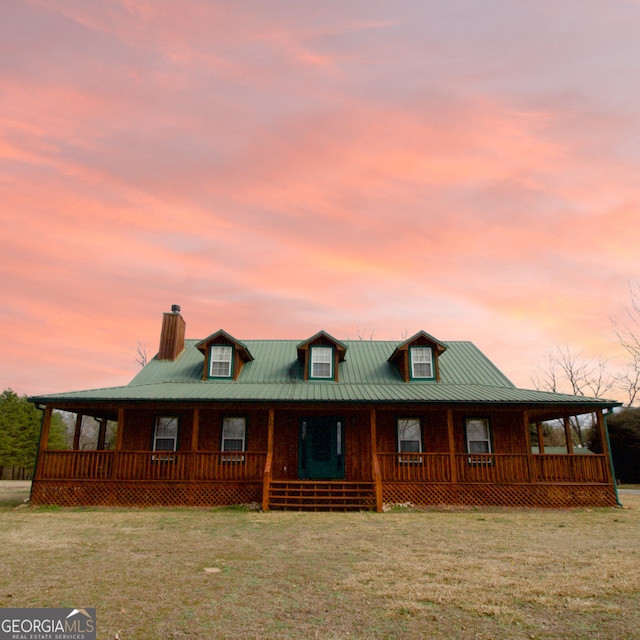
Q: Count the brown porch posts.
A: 12